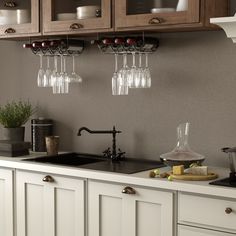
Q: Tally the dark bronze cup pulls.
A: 5